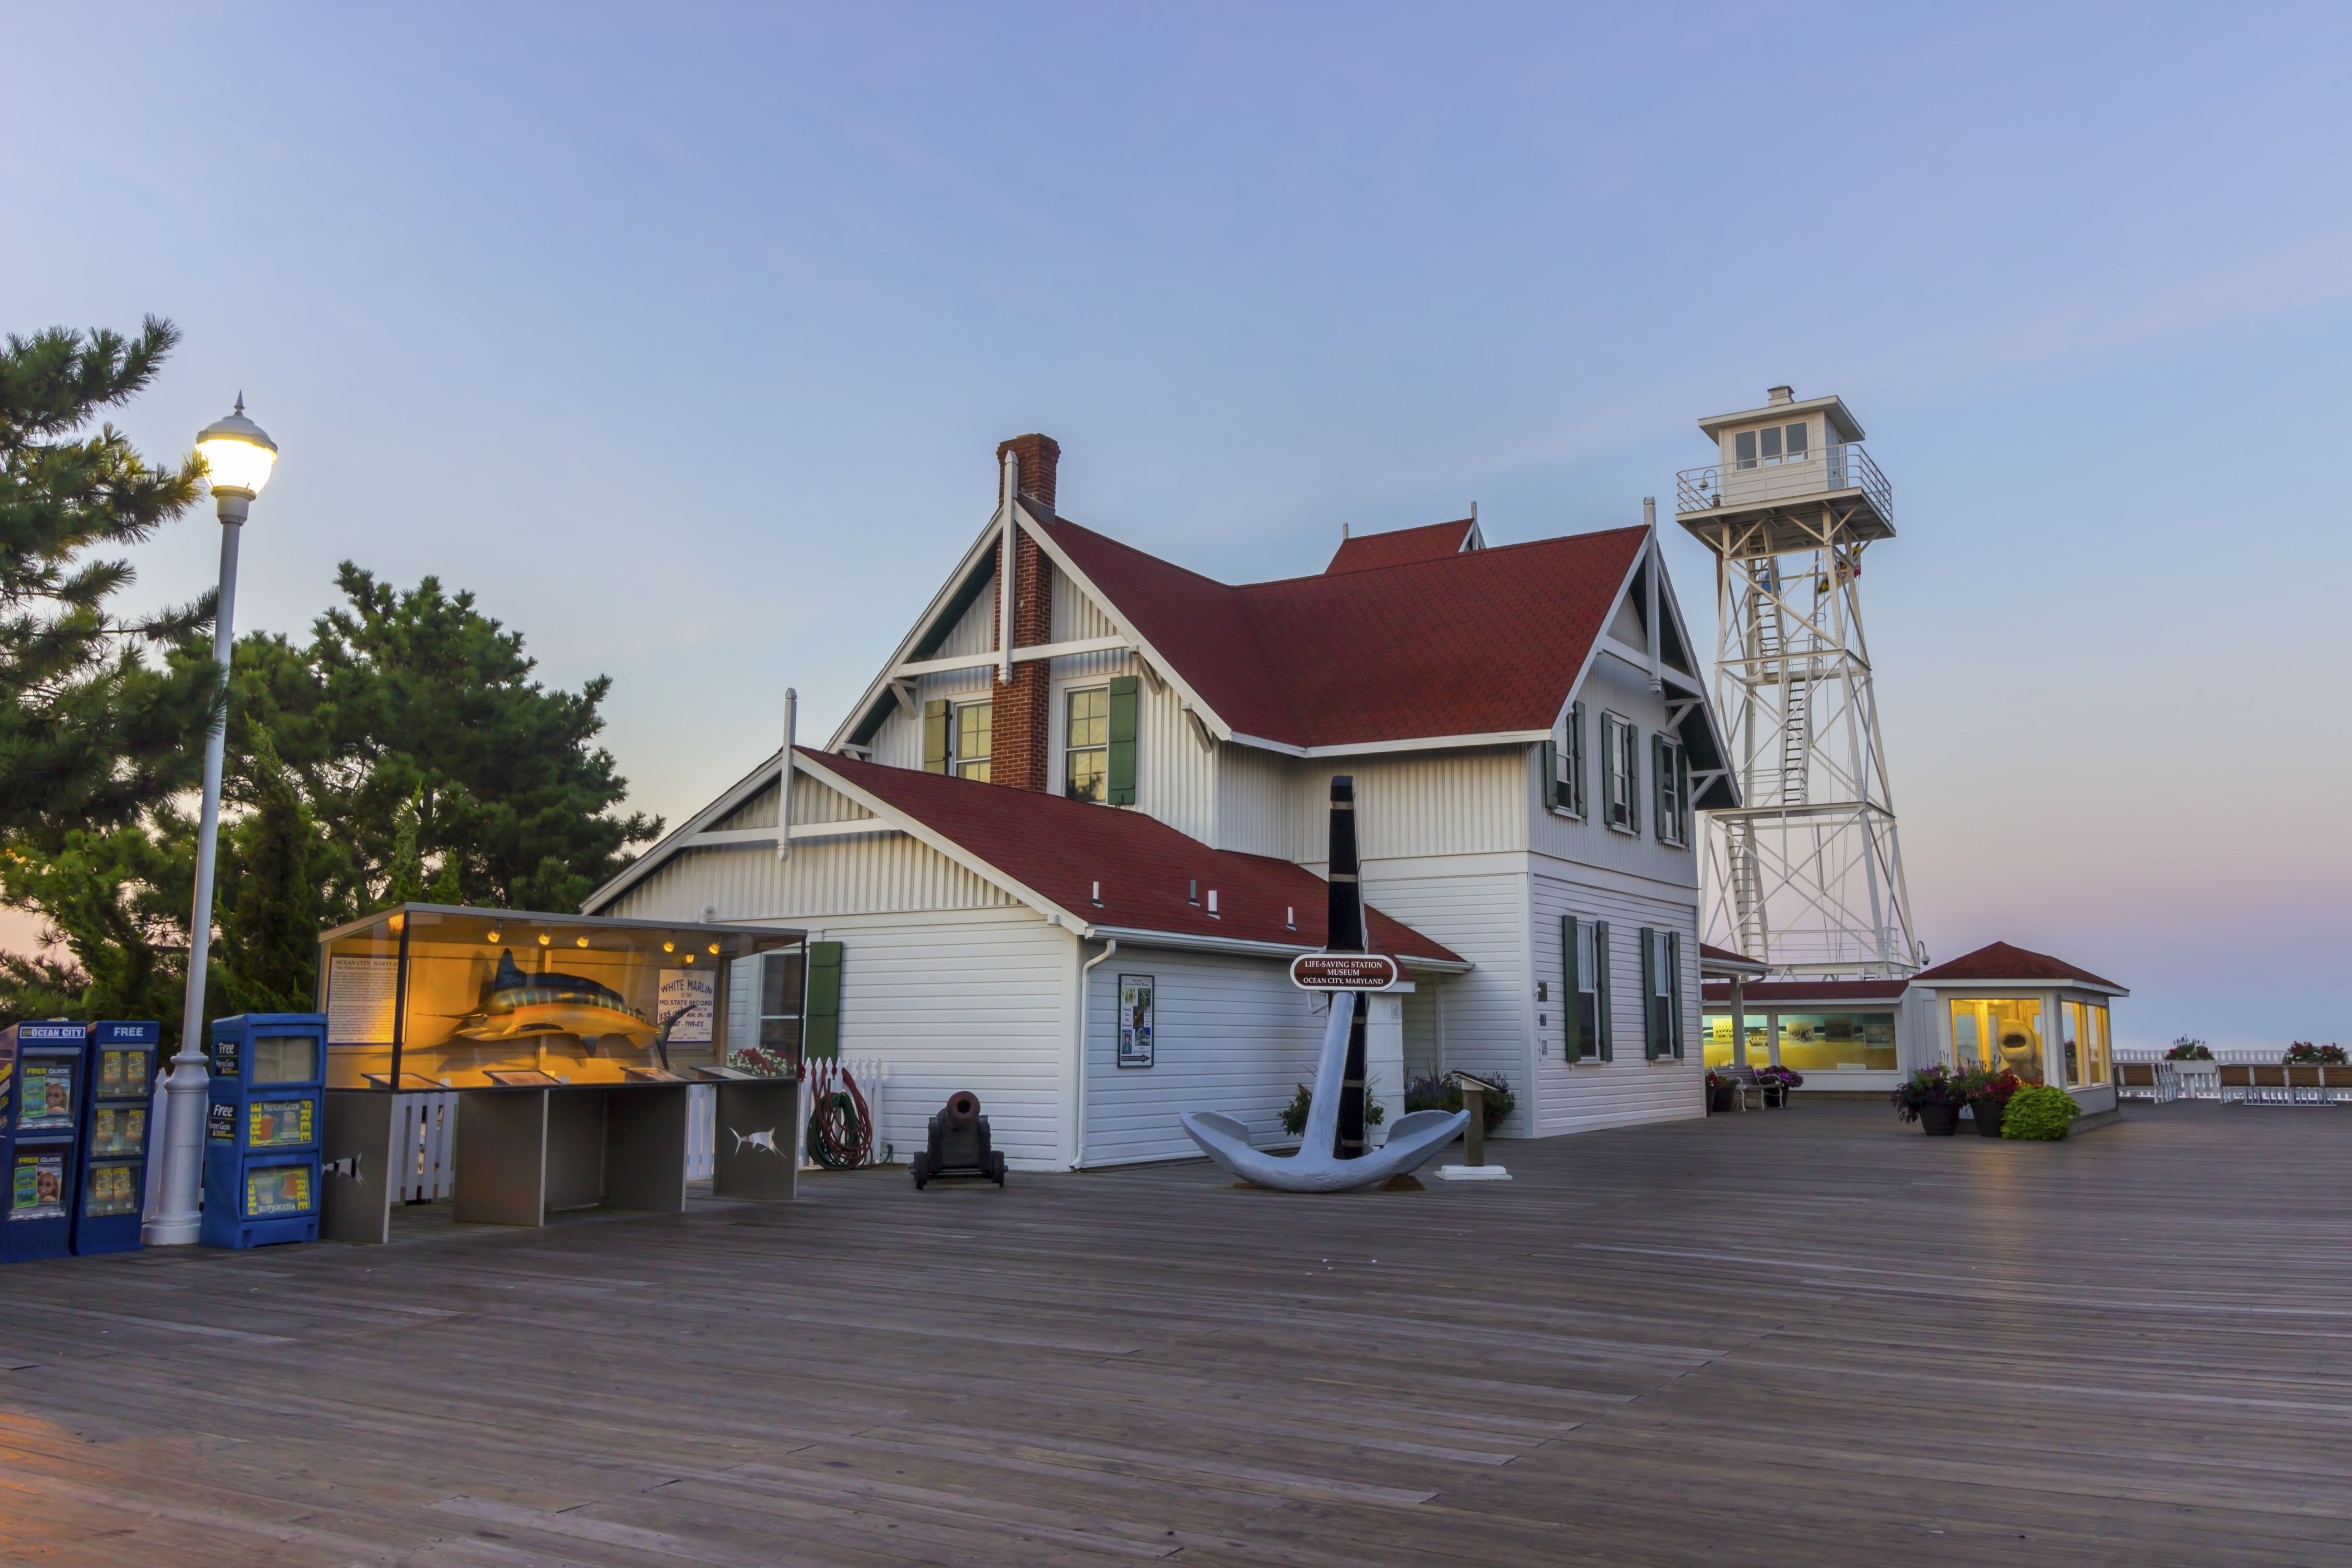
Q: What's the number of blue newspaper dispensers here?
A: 3